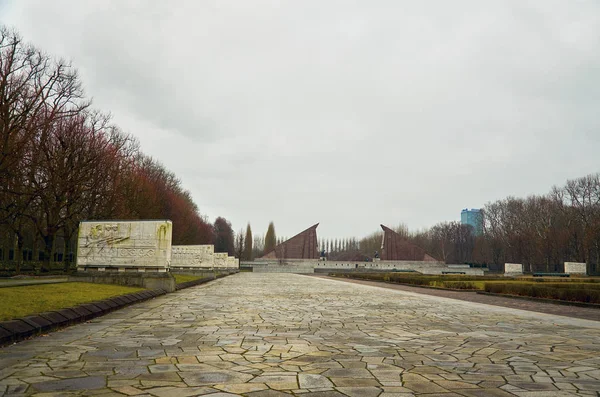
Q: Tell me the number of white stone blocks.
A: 7